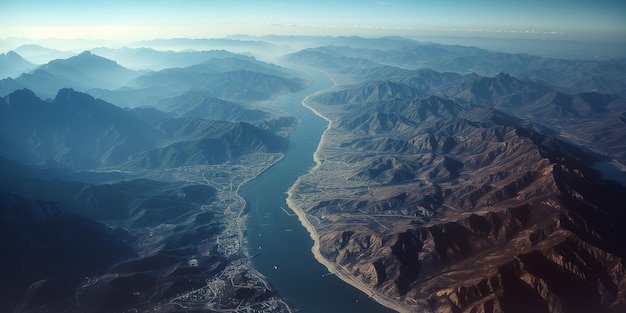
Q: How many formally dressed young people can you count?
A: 0